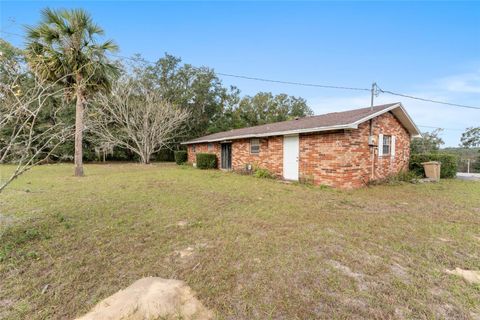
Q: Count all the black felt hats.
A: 0